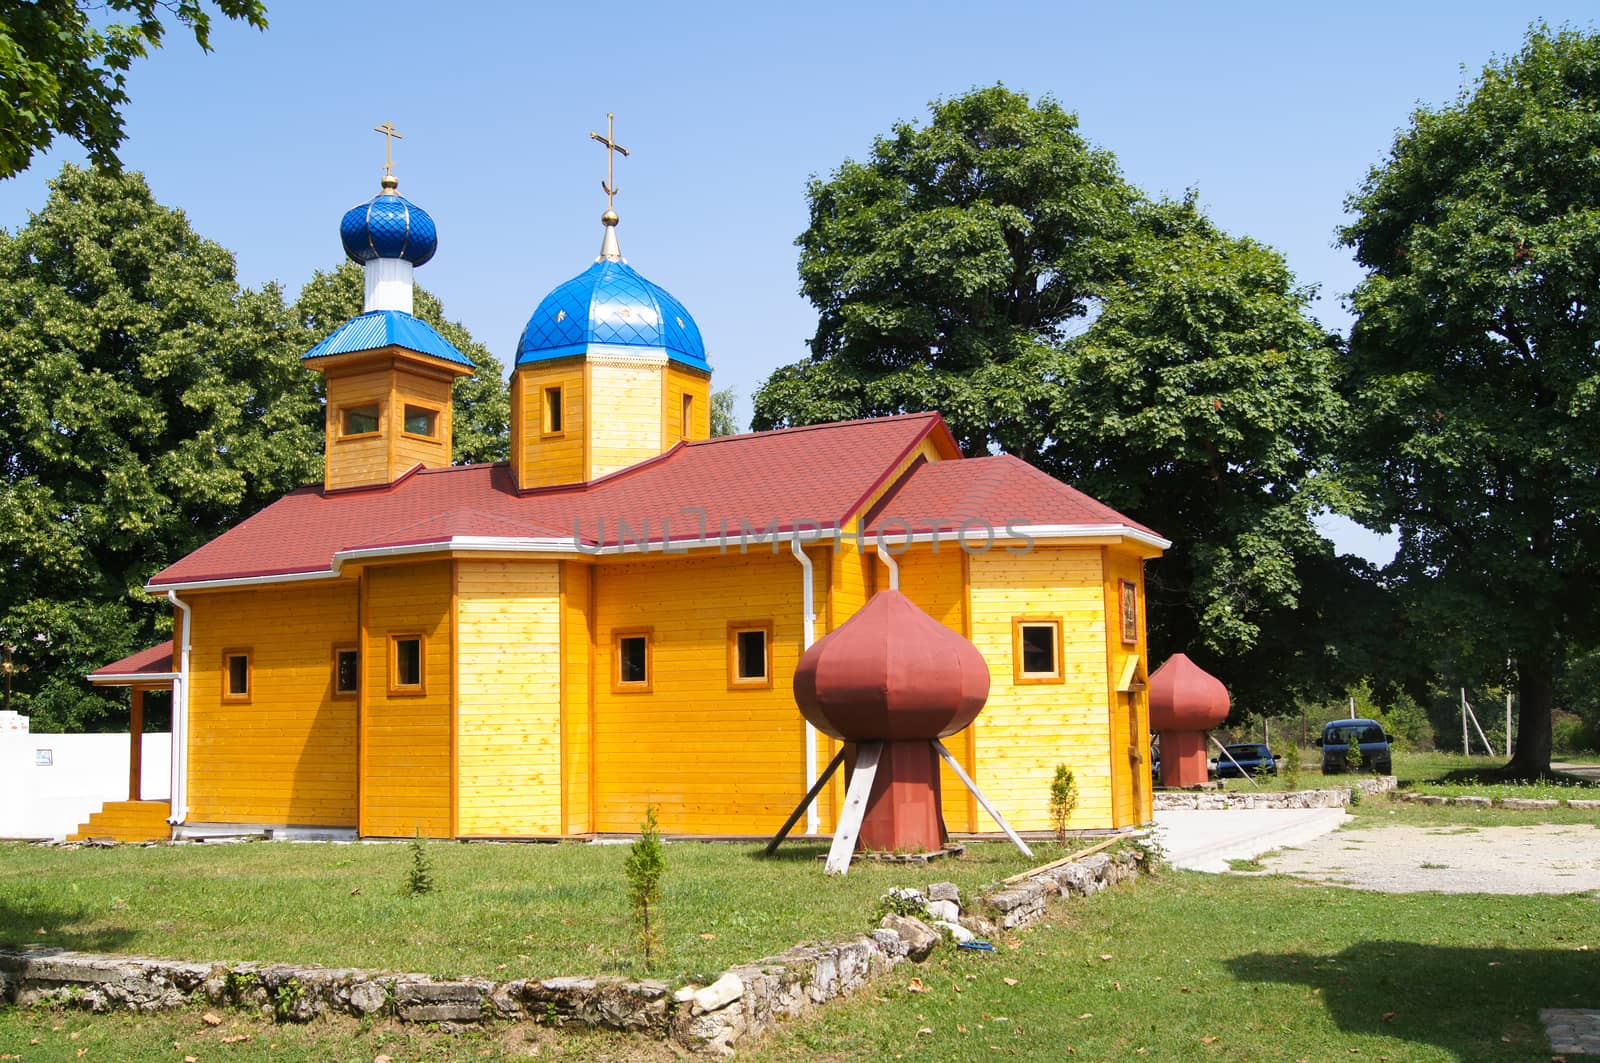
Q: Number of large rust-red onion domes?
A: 2